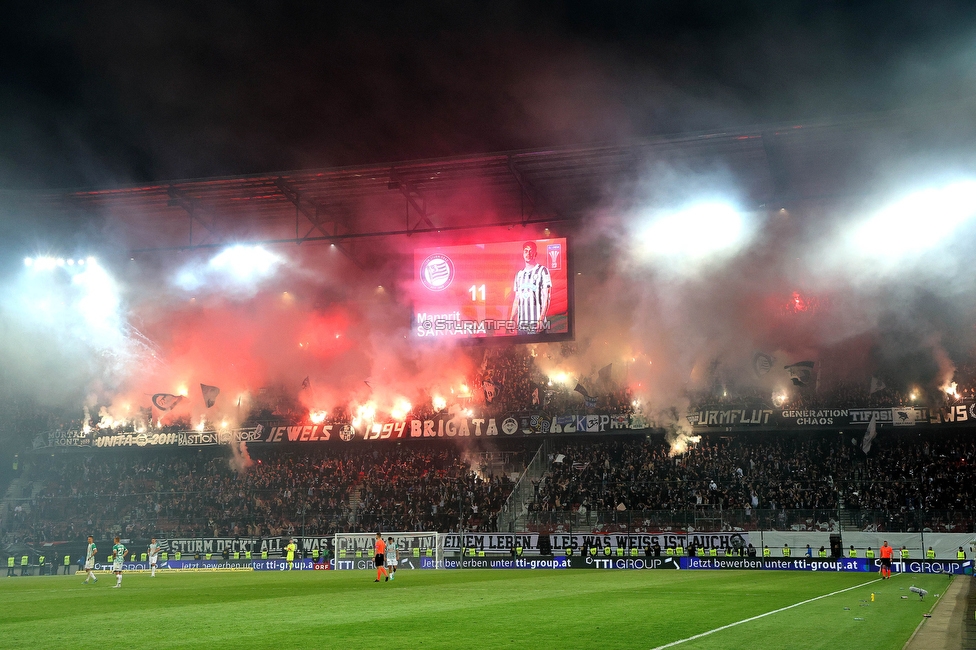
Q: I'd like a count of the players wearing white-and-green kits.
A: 4